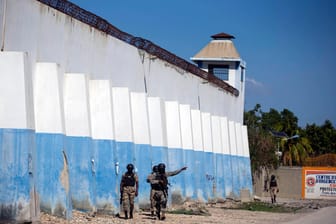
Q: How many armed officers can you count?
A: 4